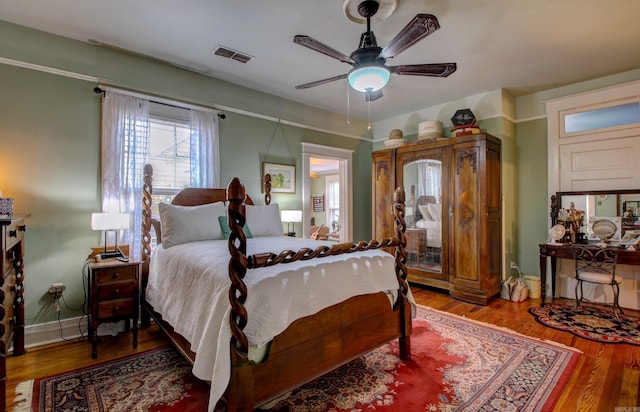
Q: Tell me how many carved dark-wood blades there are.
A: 5